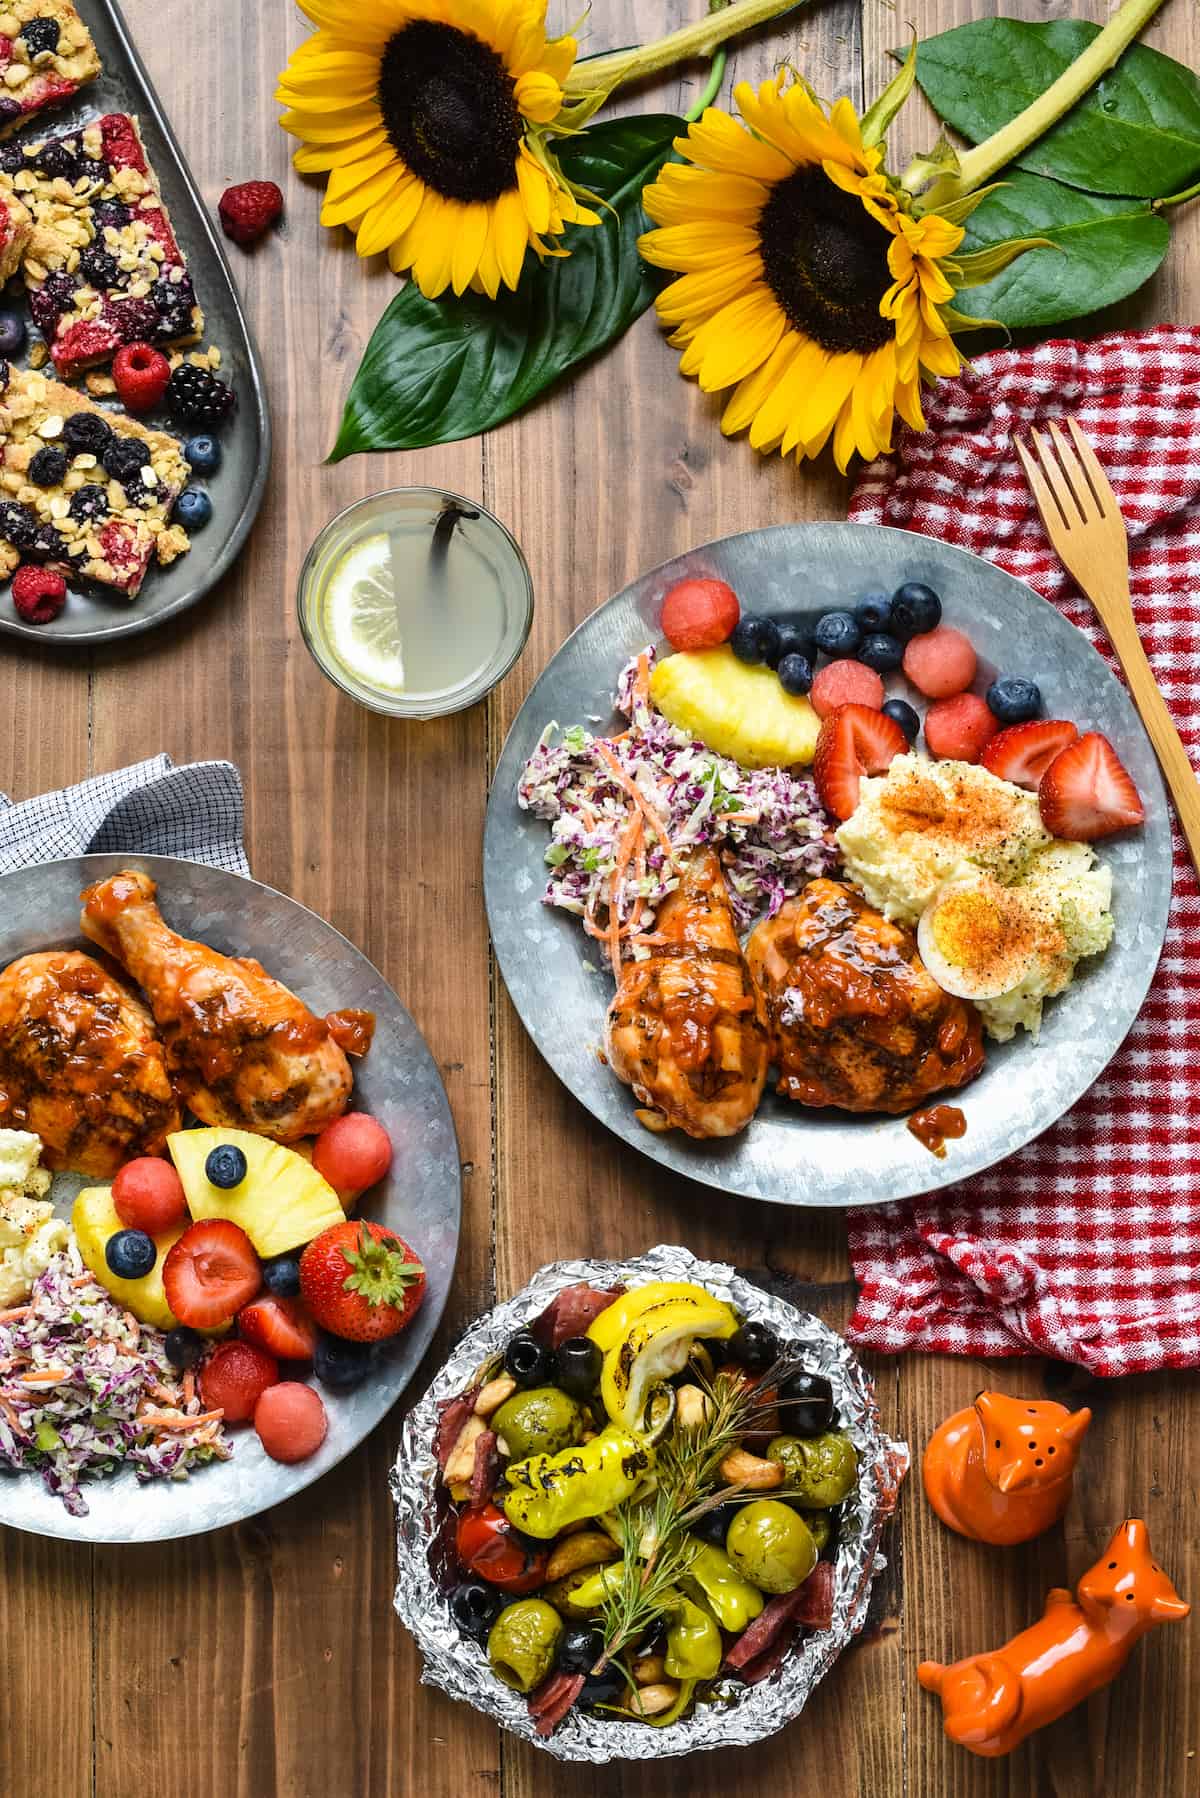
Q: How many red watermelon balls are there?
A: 8